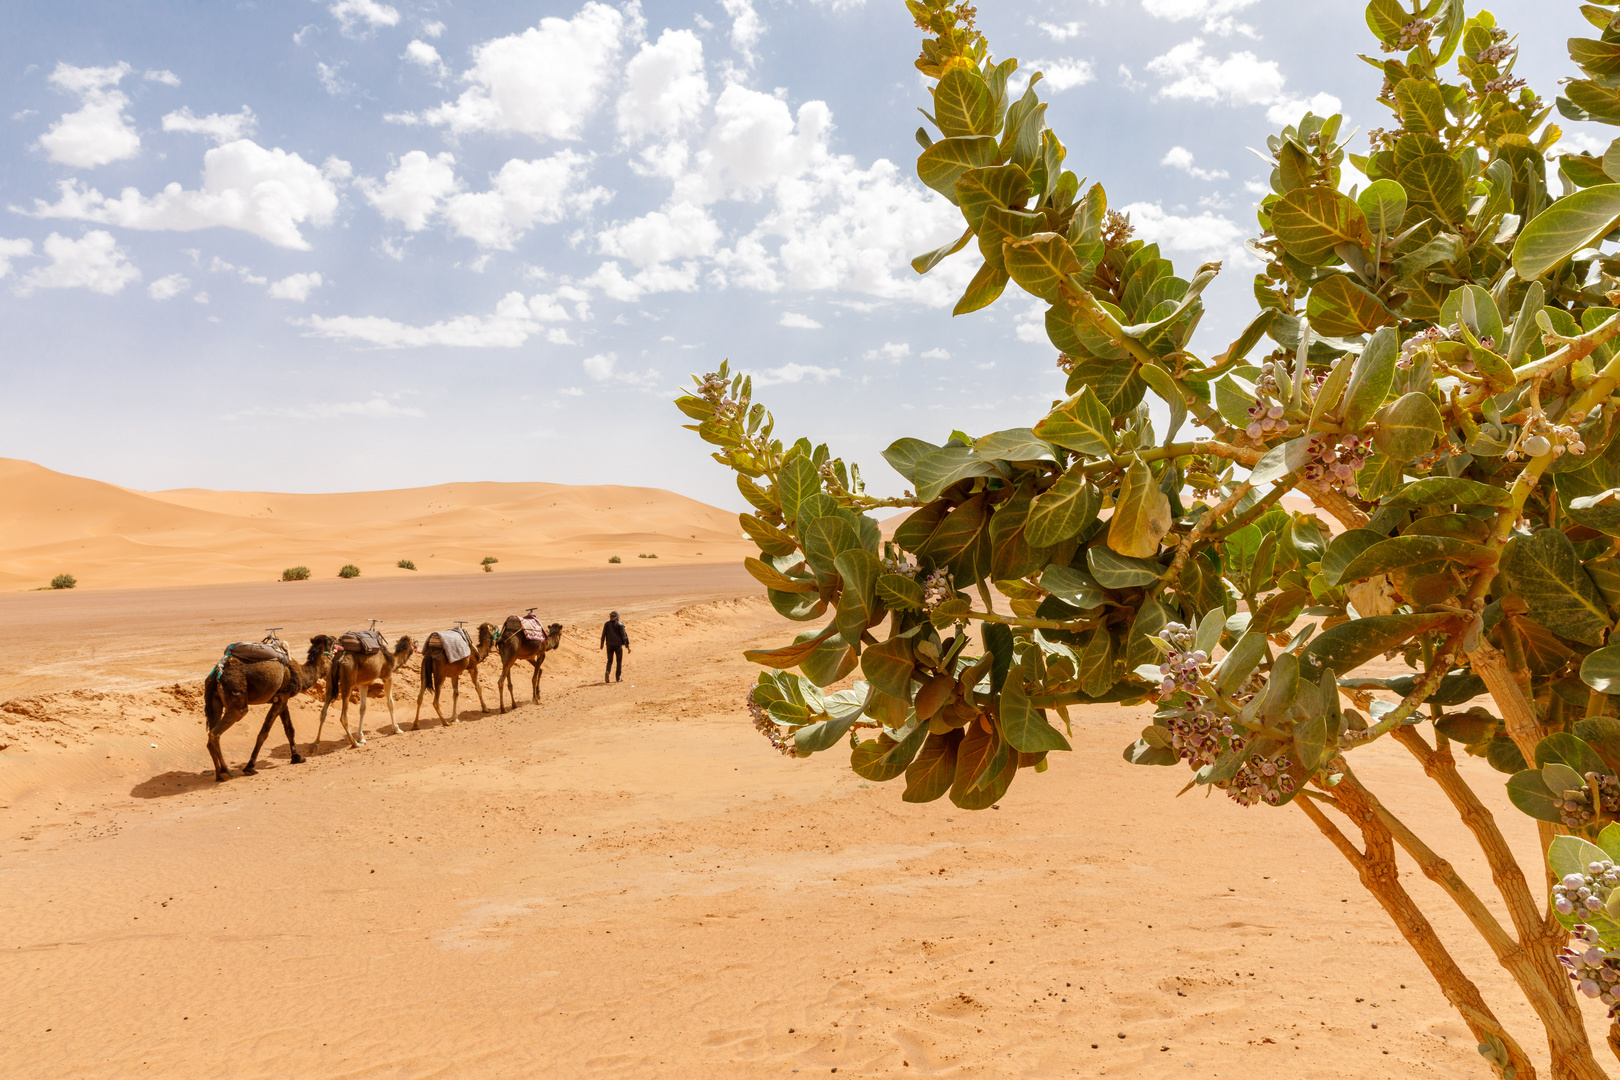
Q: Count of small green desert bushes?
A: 7